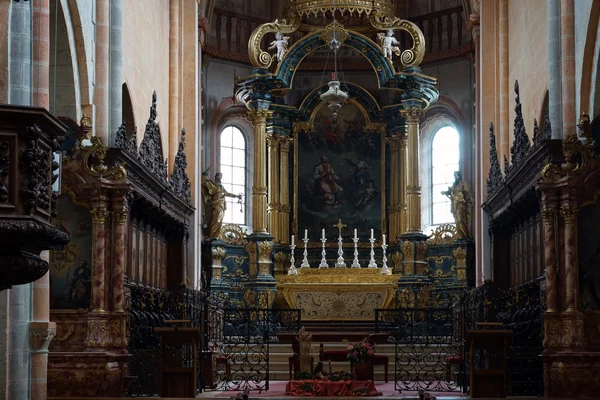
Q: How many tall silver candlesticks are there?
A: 6